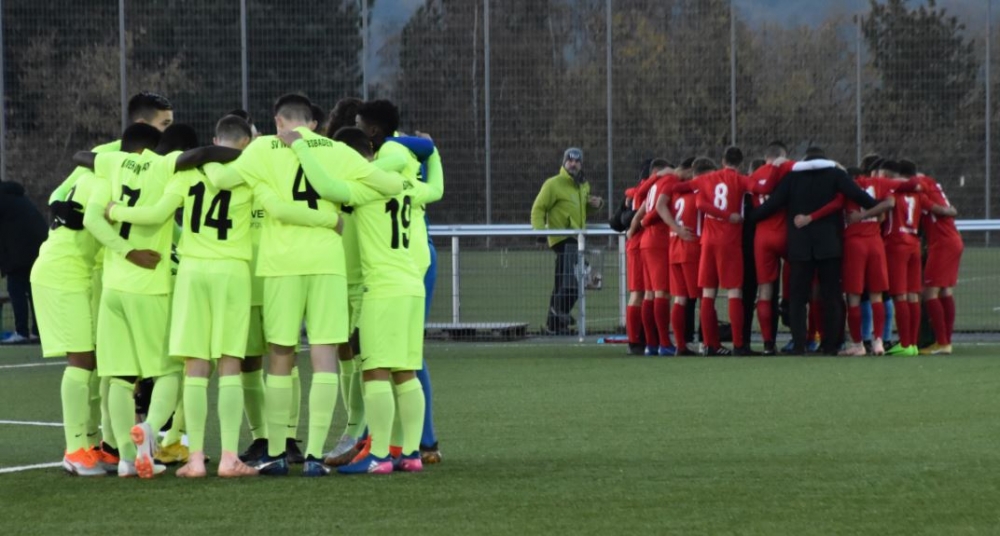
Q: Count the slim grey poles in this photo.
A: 9